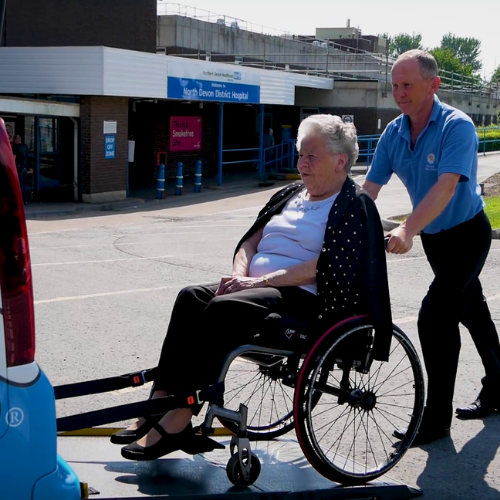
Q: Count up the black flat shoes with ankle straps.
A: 2